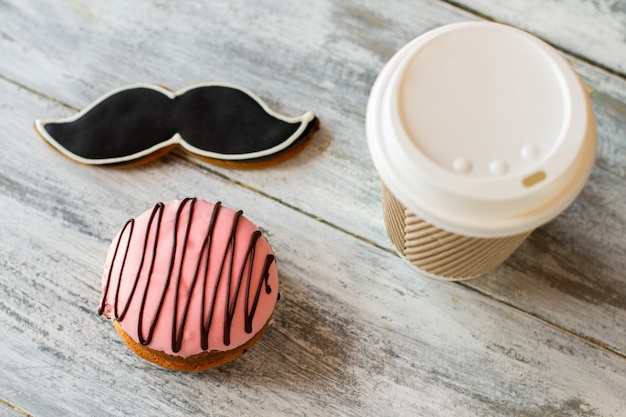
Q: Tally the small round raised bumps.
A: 3